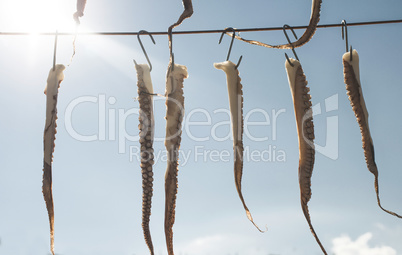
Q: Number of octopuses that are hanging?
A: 6